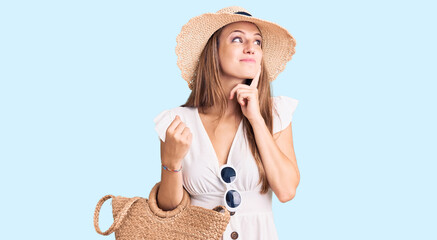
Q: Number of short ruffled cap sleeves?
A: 2